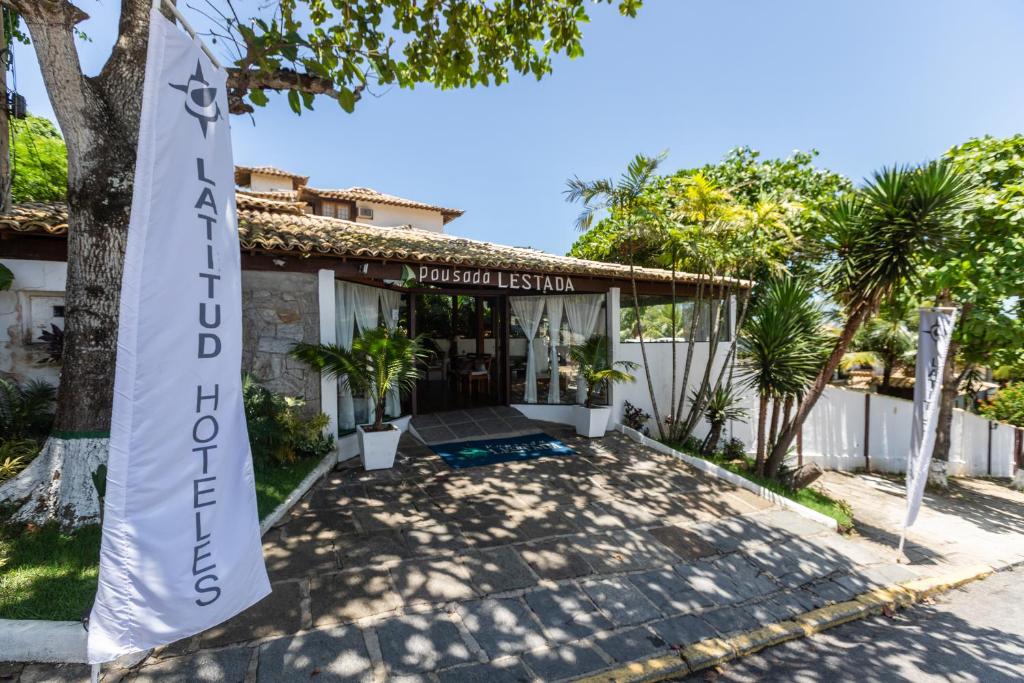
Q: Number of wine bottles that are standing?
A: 0